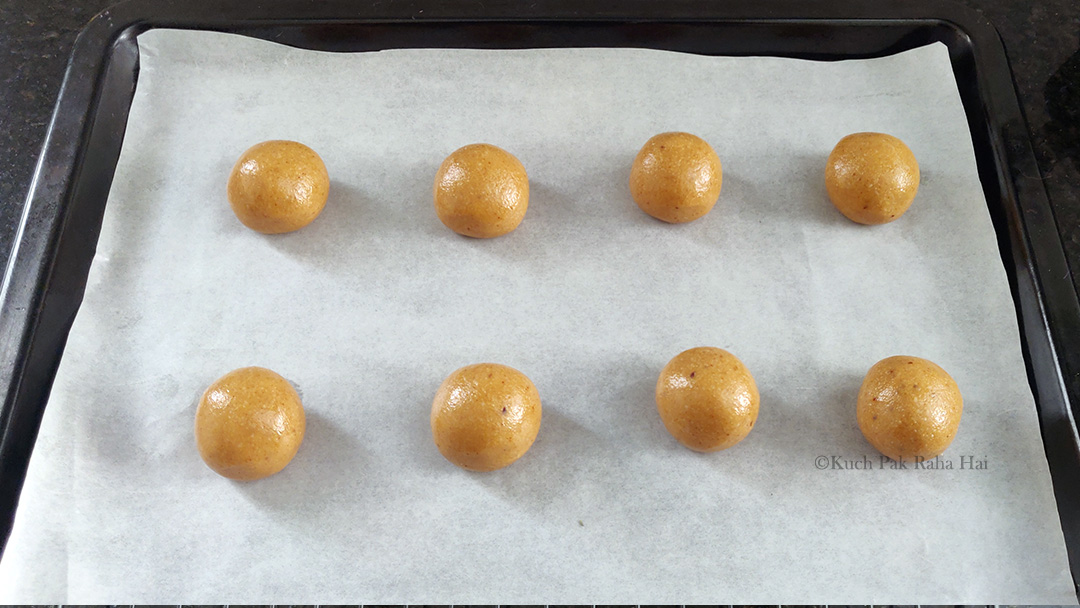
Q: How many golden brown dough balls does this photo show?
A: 8